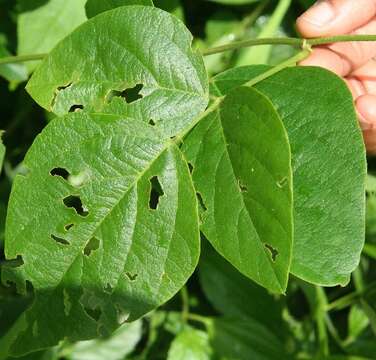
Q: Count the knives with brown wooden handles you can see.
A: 0